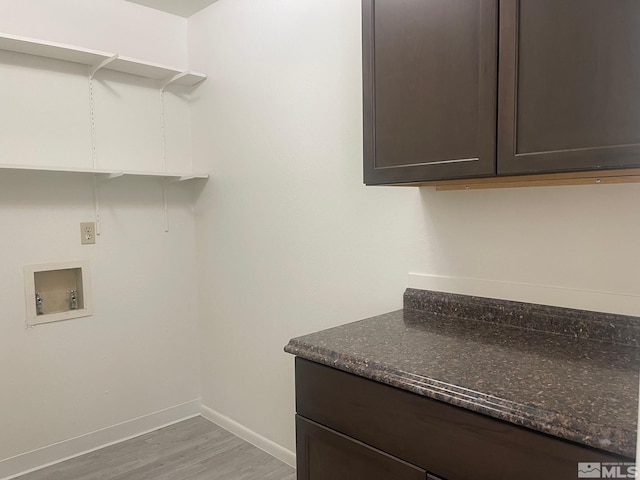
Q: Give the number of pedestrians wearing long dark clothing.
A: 0